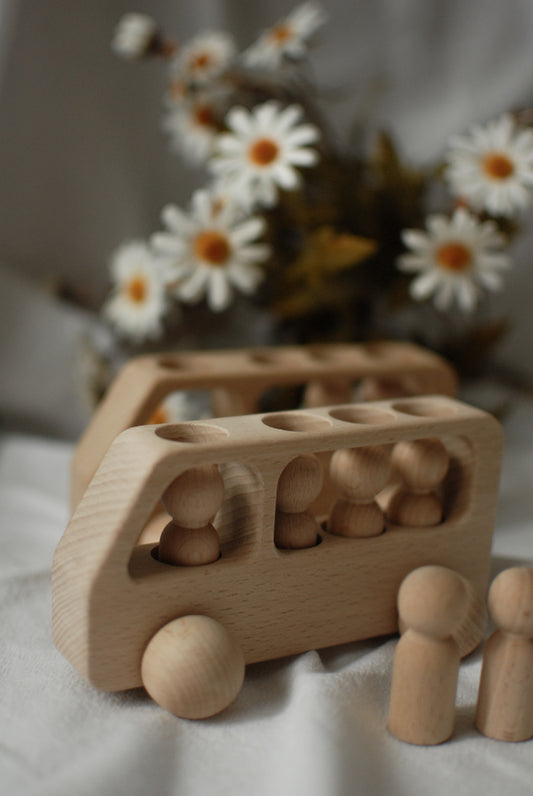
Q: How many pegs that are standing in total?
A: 2